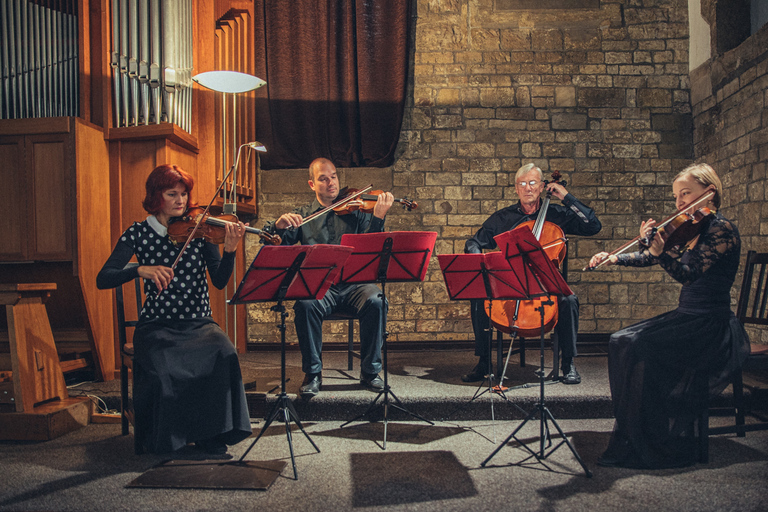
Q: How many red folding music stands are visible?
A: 4